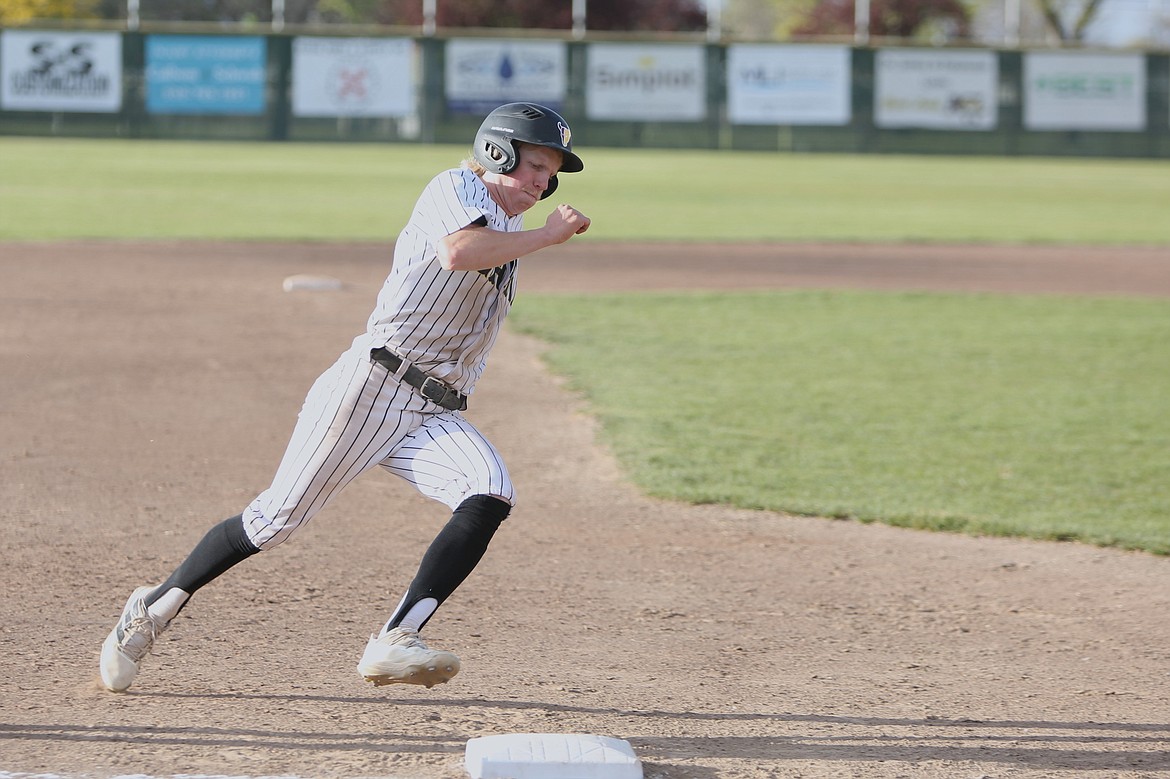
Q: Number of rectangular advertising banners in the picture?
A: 8